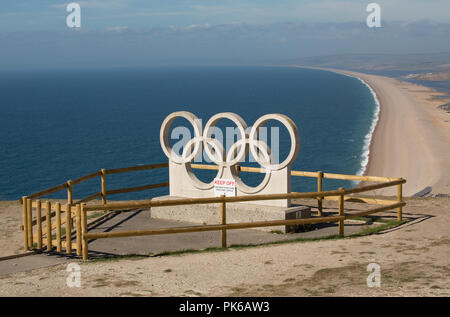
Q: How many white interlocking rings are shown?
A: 5